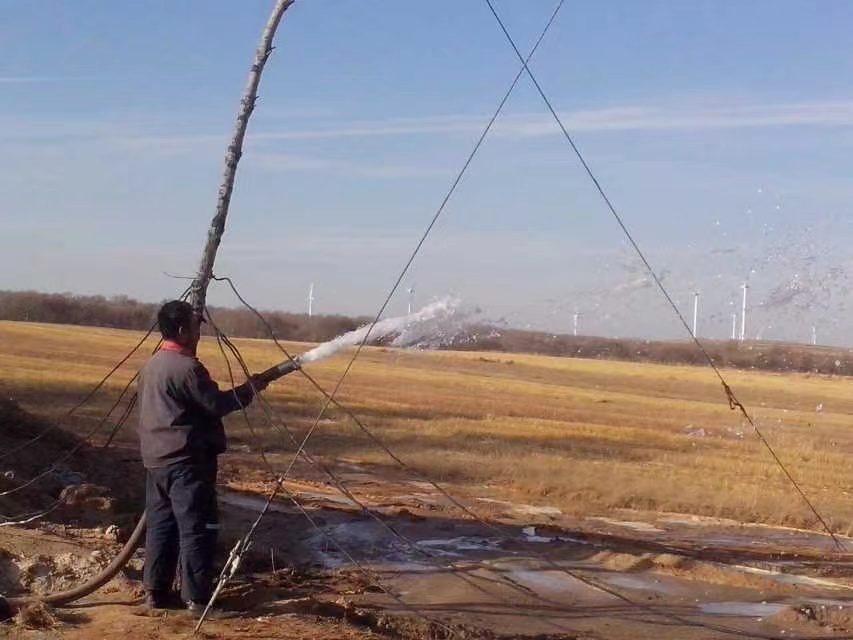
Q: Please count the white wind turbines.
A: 7